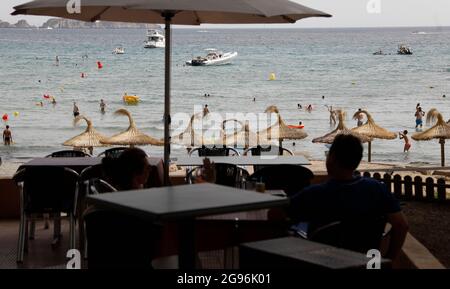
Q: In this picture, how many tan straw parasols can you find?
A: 8